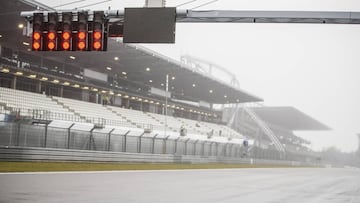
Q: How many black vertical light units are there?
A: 5